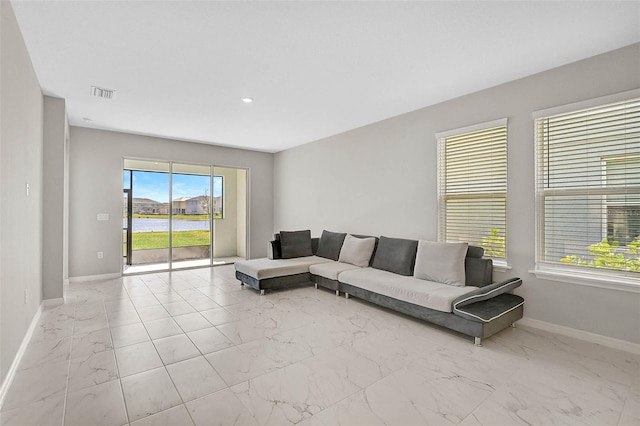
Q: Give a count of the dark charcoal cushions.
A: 3